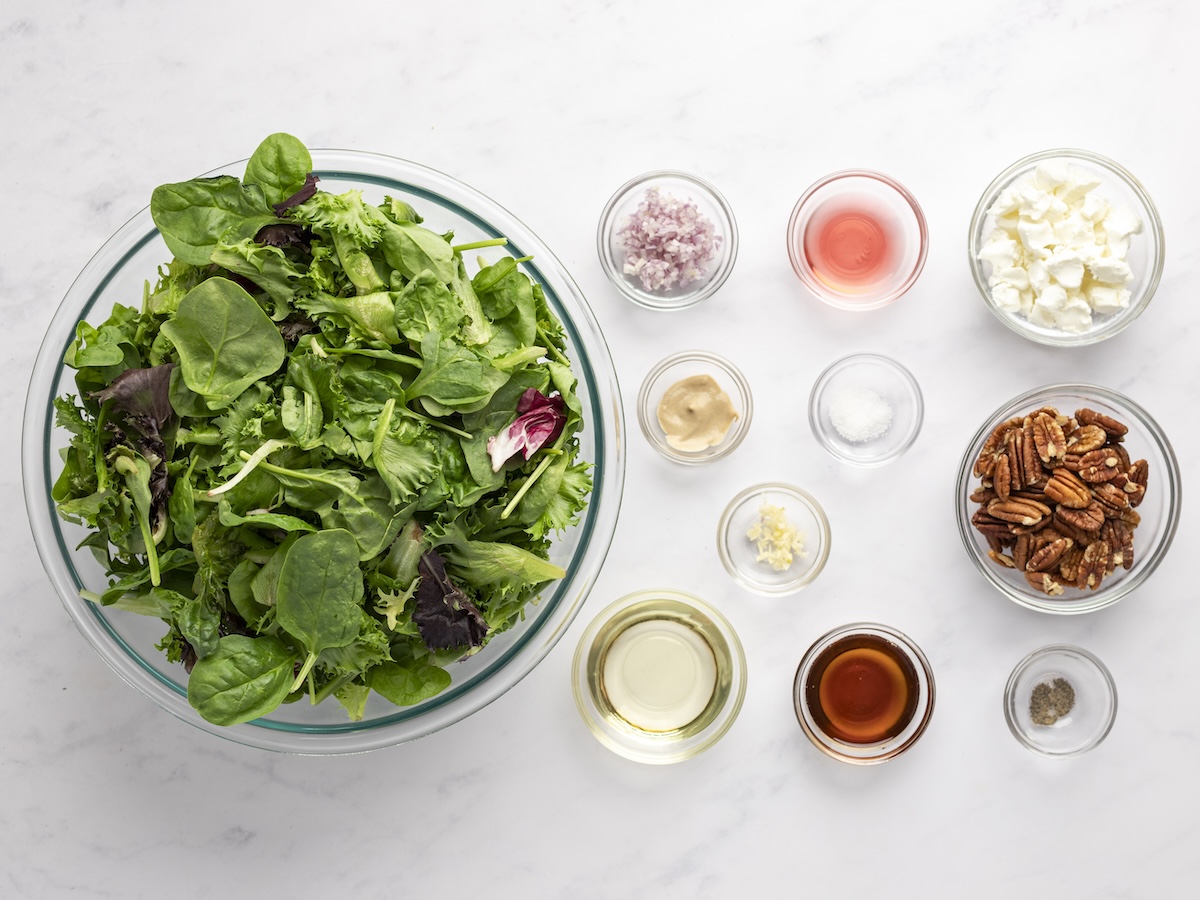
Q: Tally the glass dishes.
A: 11